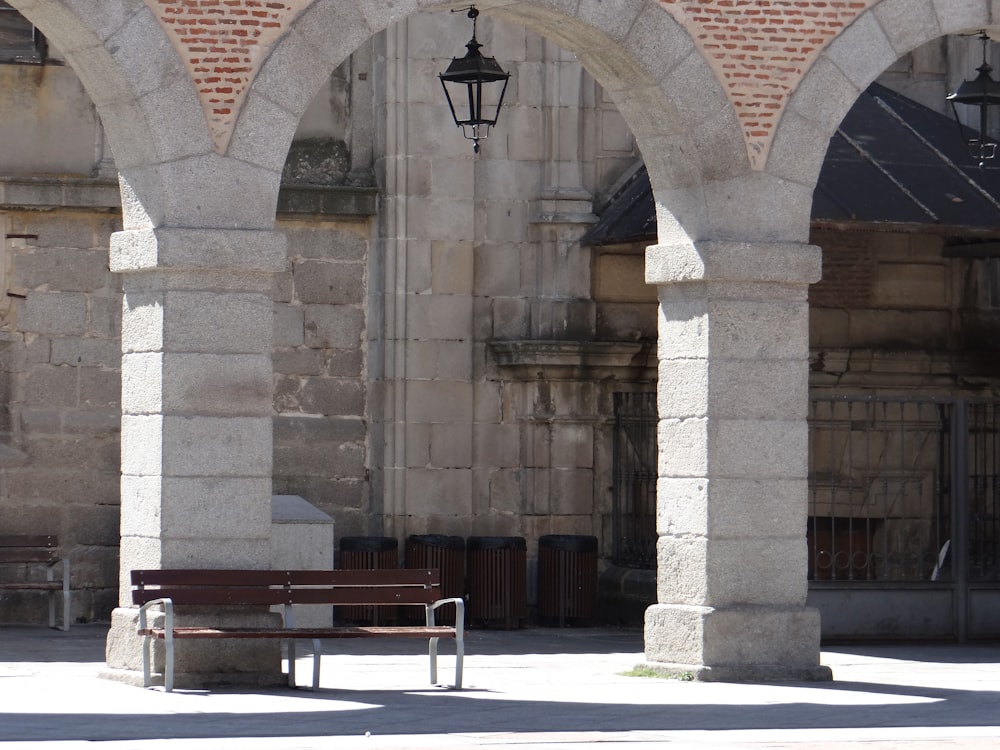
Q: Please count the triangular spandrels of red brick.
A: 2